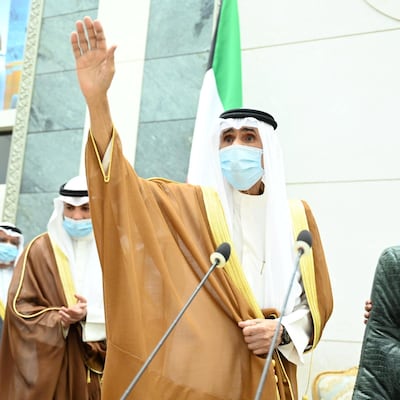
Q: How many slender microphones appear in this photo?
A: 2